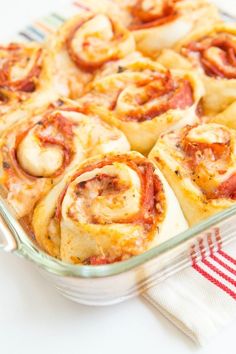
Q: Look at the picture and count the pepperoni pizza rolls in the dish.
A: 8